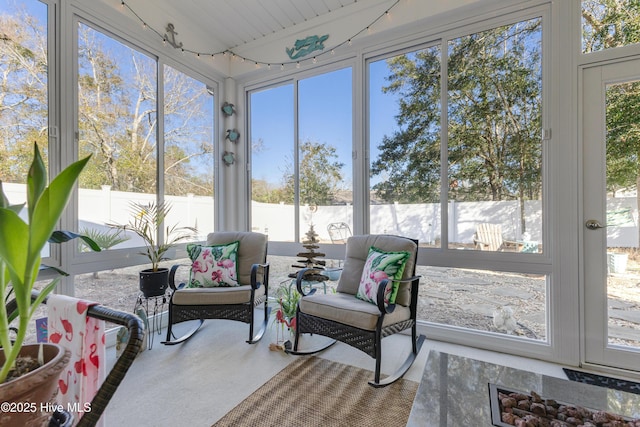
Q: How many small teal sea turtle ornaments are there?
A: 3